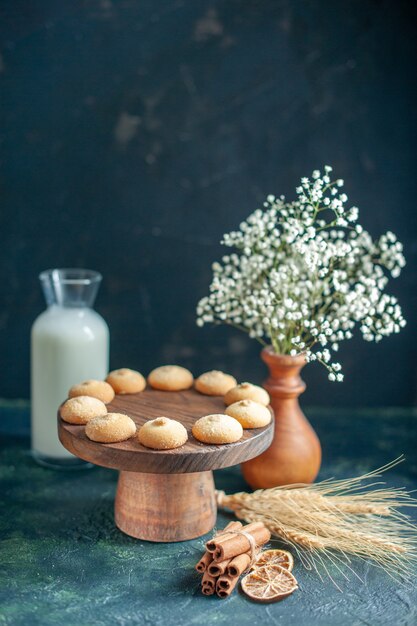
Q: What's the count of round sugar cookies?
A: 10